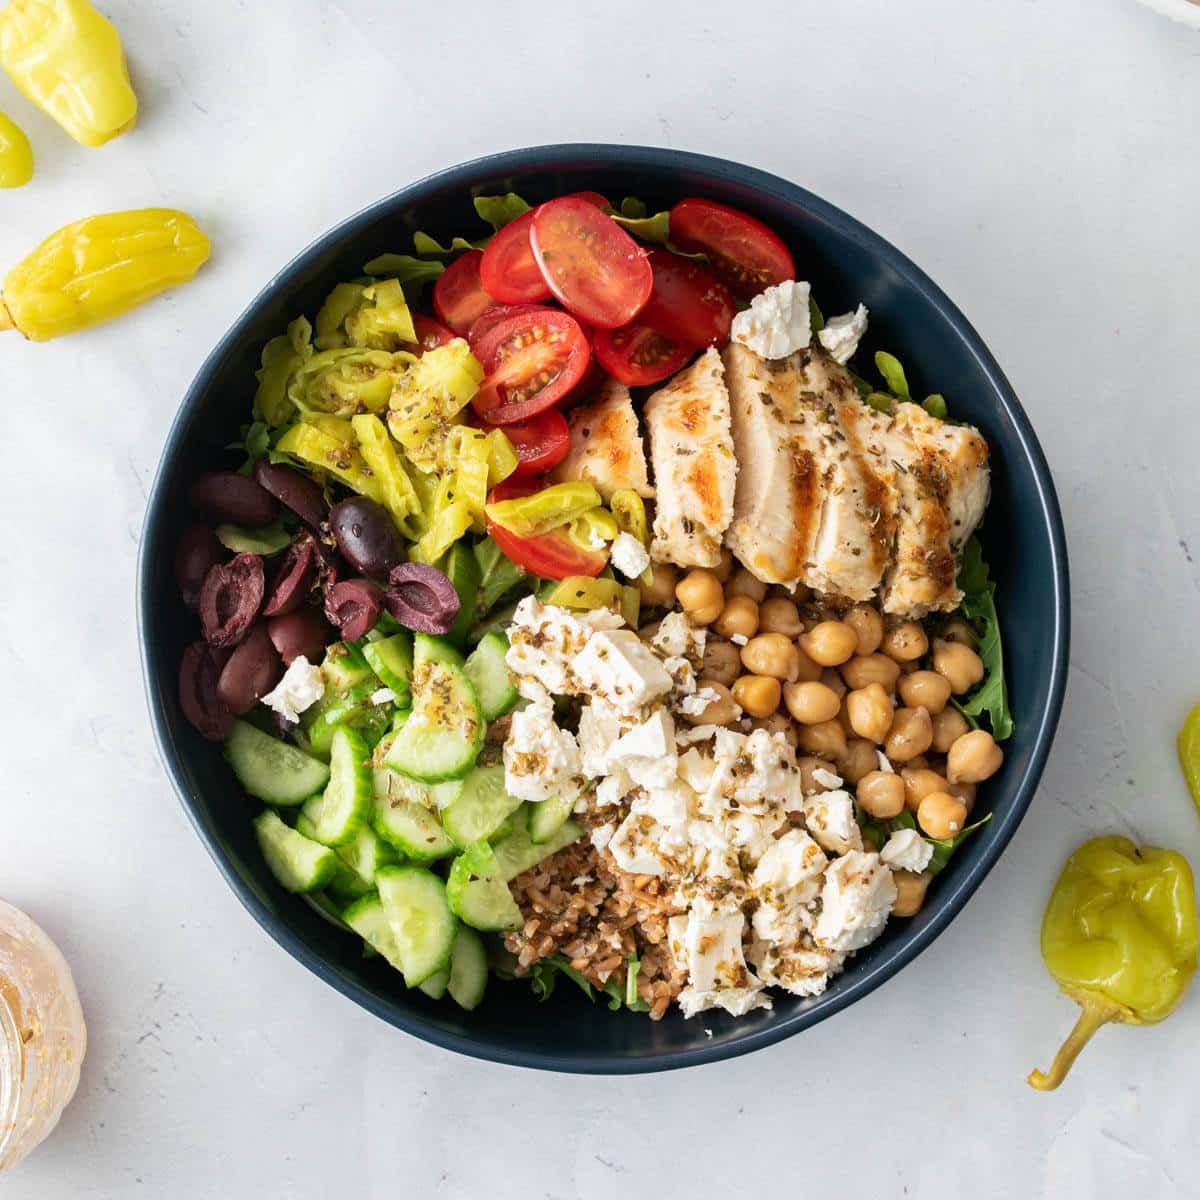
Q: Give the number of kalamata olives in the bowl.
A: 11